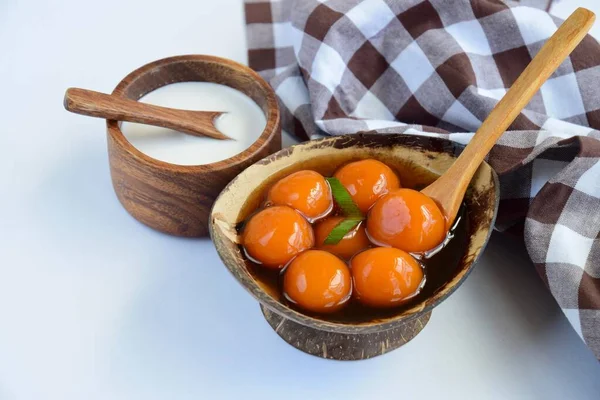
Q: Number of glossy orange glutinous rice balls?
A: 7